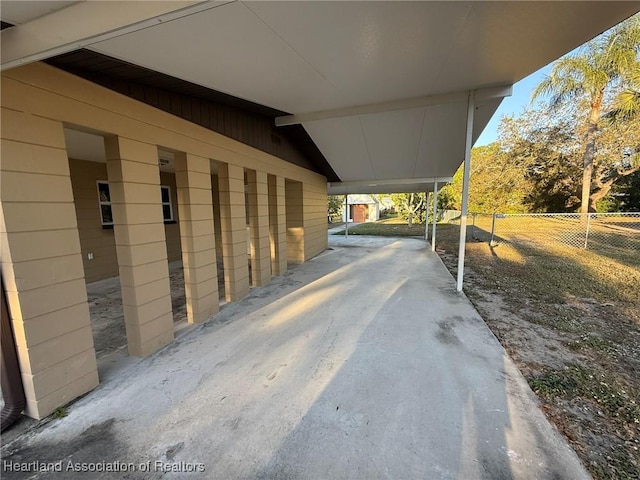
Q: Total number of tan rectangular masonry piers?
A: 6